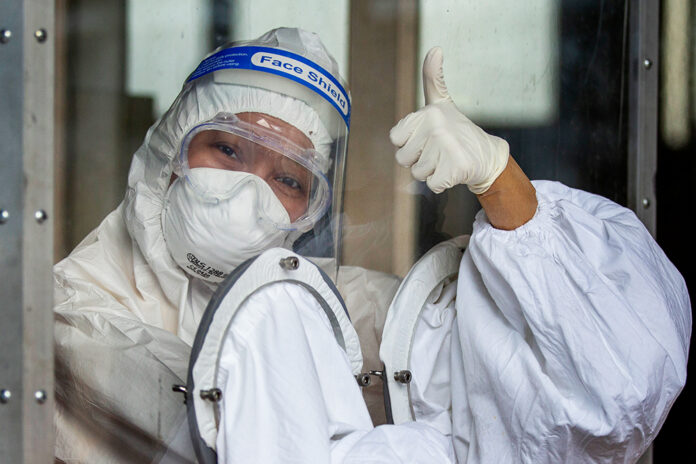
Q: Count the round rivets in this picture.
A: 8